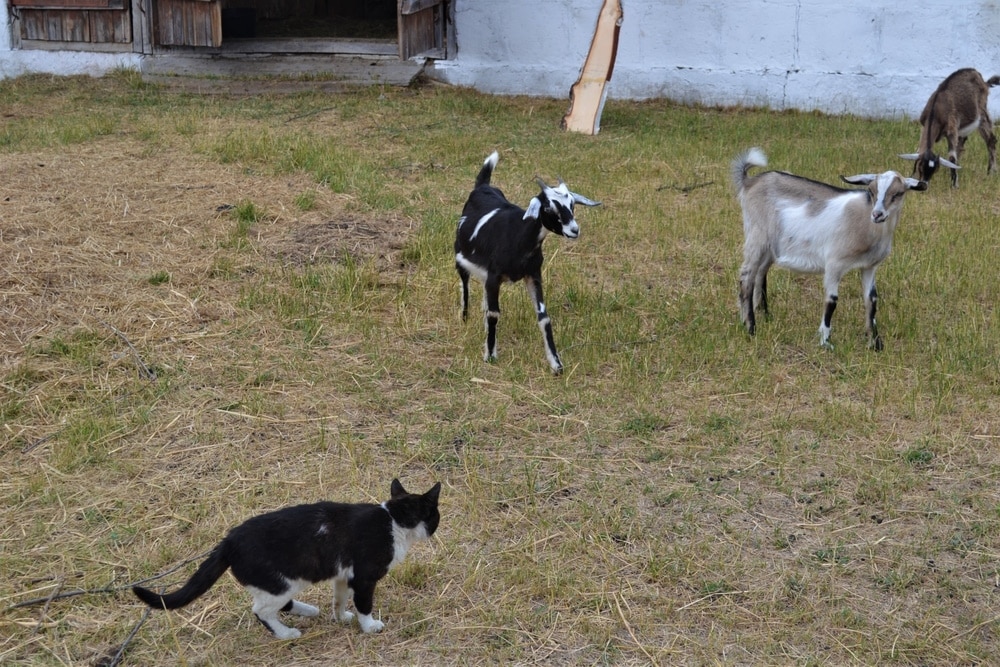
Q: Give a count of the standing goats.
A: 3